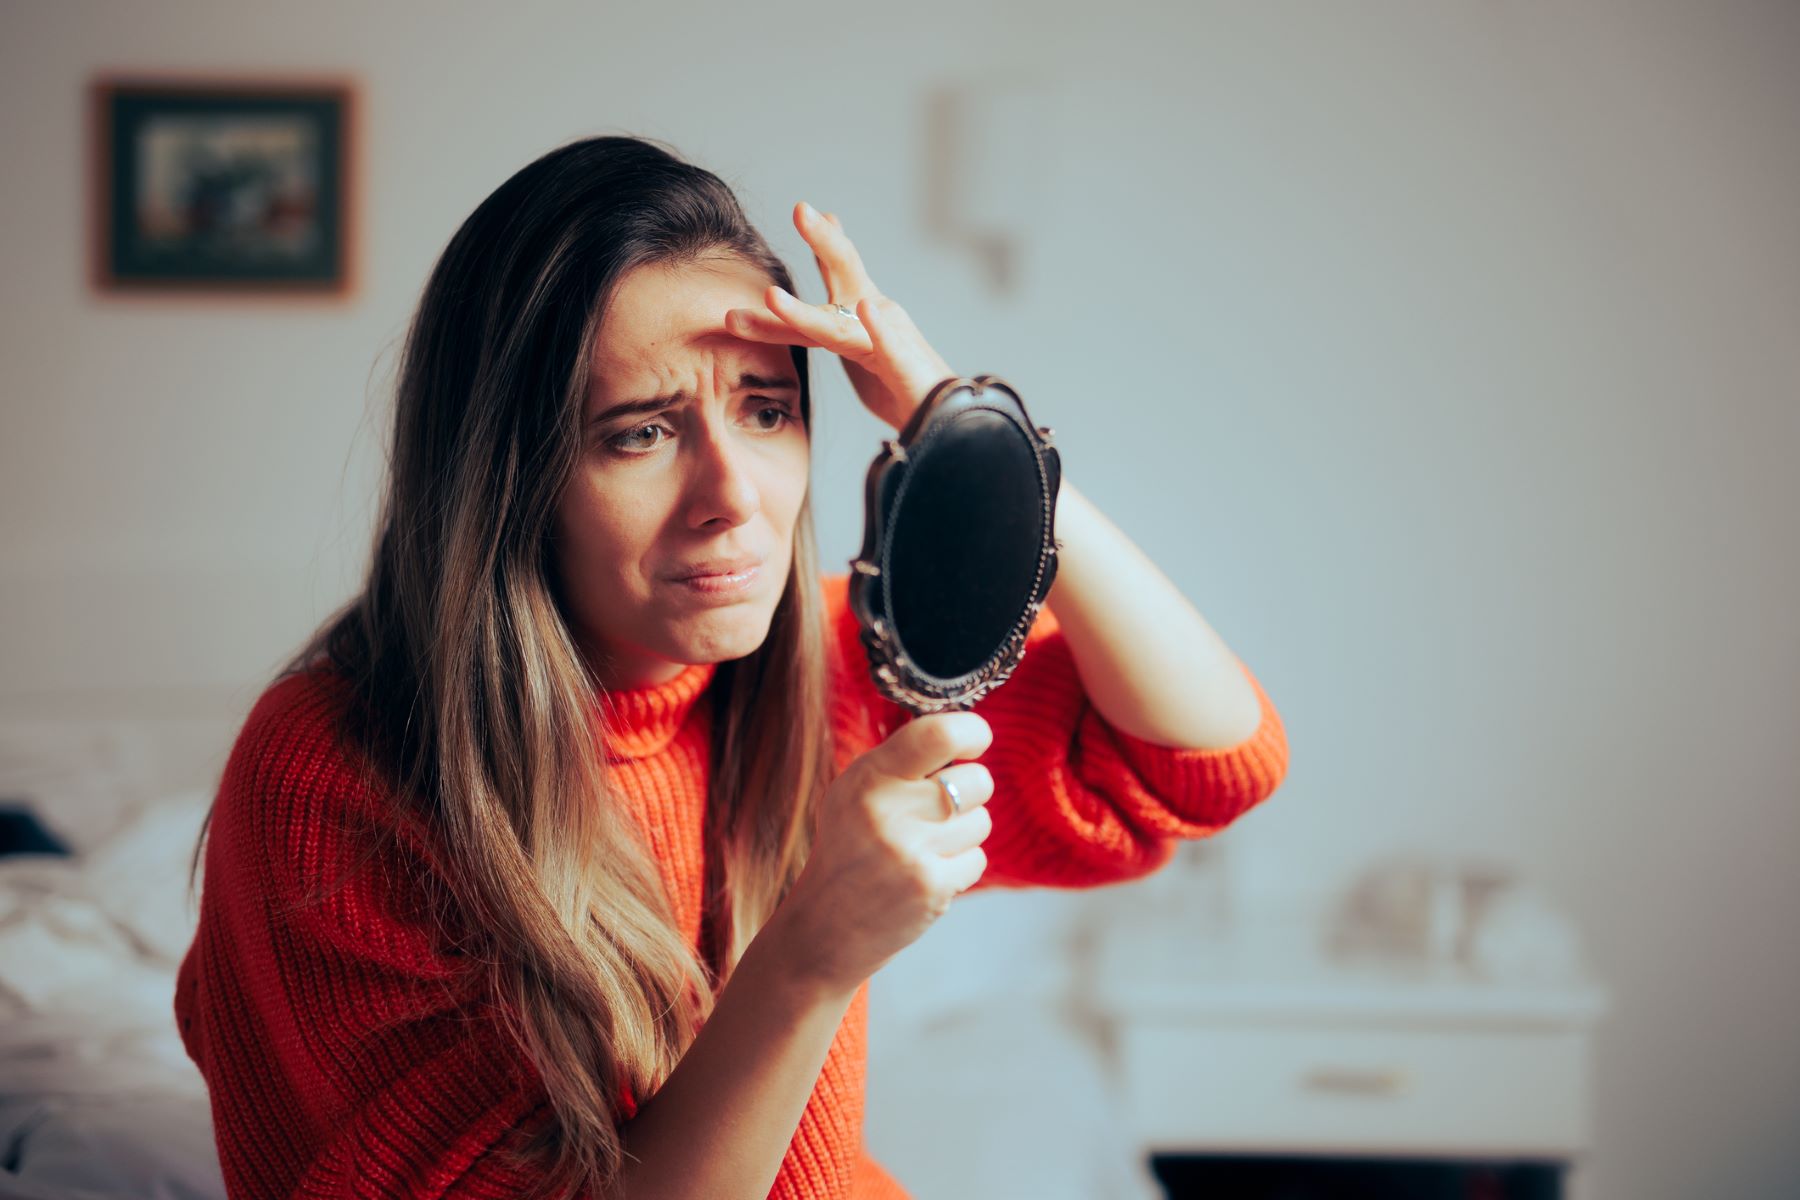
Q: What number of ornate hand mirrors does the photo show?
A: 1